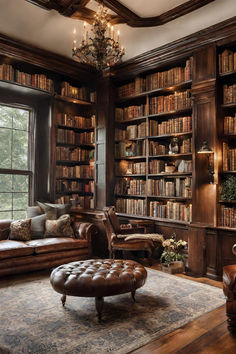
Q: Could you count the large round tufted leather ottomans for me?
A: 1